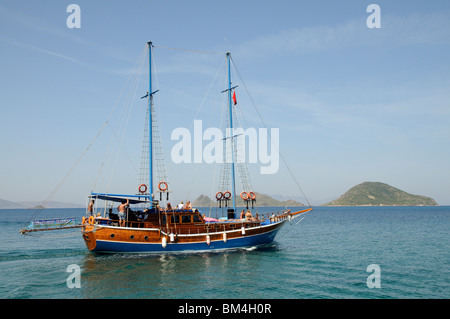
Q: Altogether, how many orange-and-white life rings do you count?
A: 6